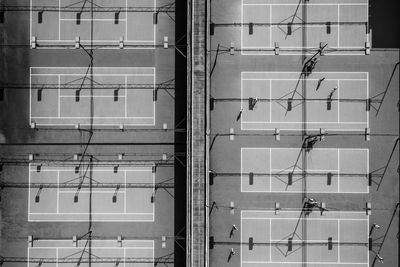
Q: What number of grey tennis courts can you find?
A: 8